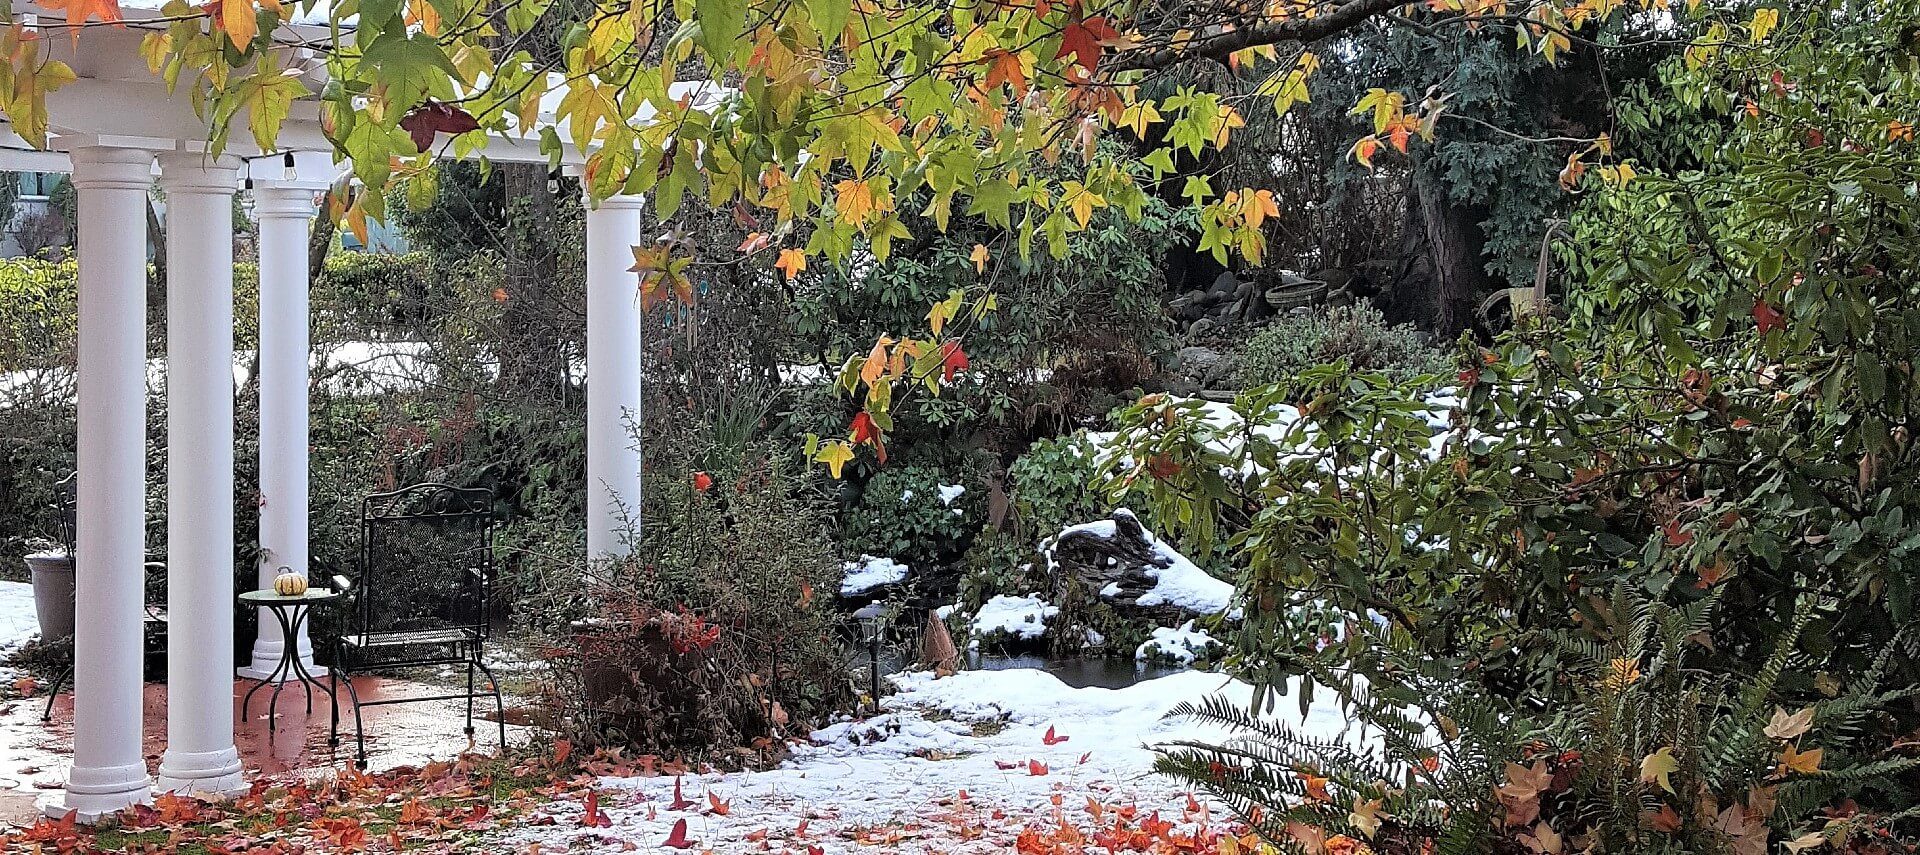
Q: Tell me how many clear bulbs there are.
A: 3